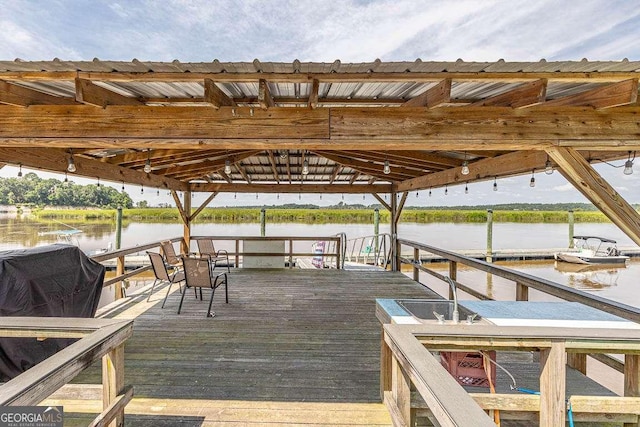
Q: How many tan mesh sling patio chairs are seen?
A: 4